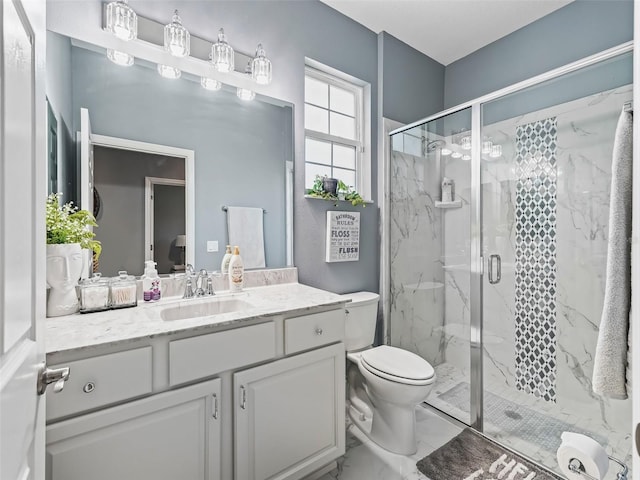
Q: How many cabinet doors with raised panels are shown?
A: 2